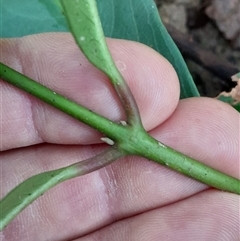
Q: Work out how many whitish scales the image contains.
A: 2